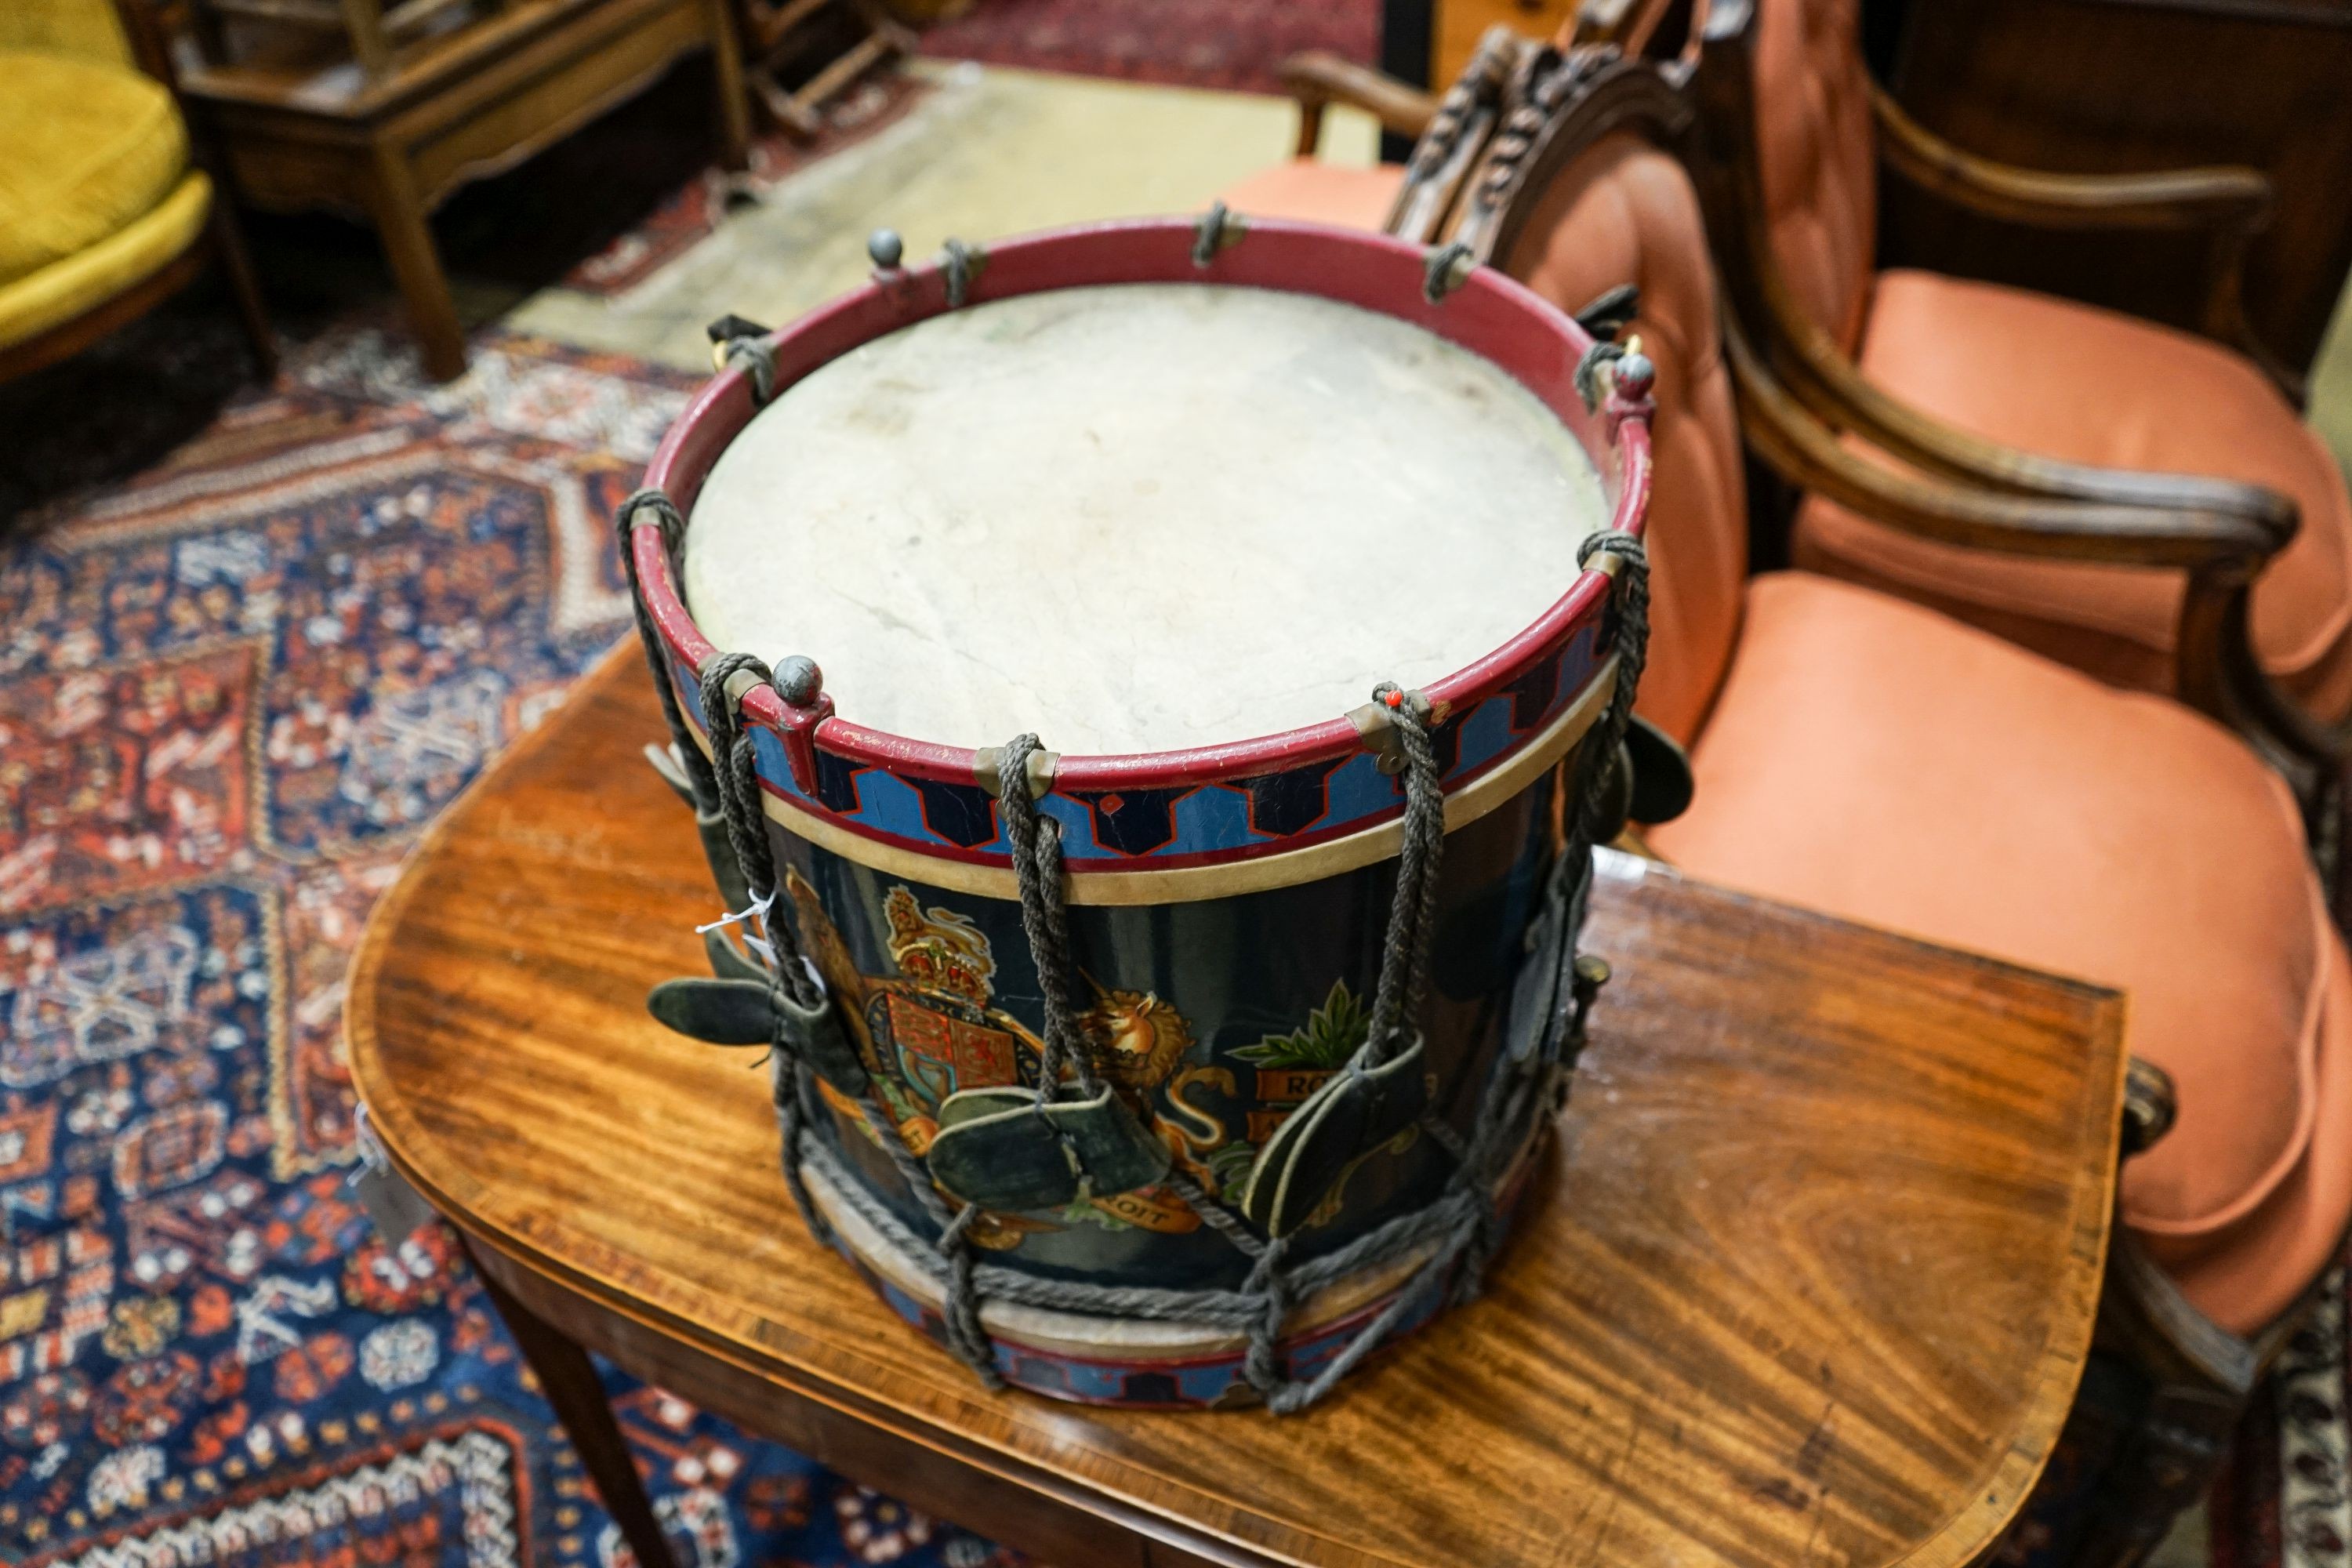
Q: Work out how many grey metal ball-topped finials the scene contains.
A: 3